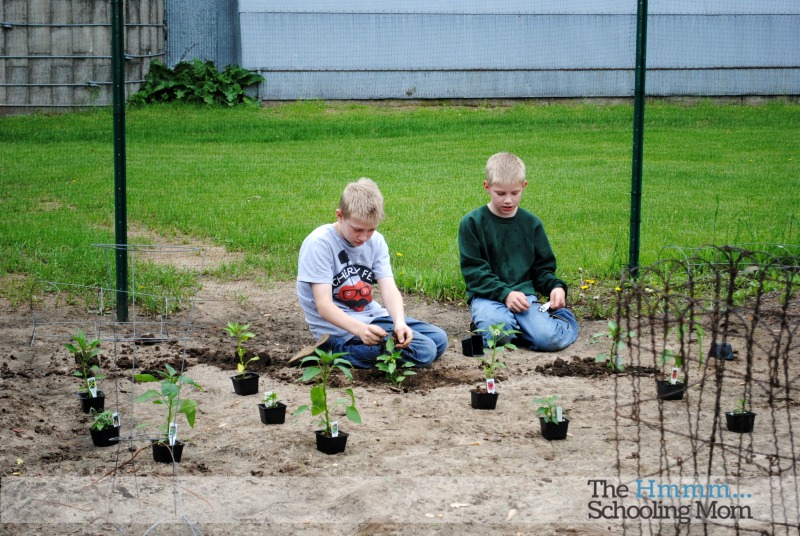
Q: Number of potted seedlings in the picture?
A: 10